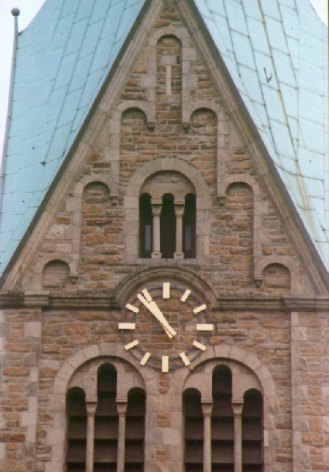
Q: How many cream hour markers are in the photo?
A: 12